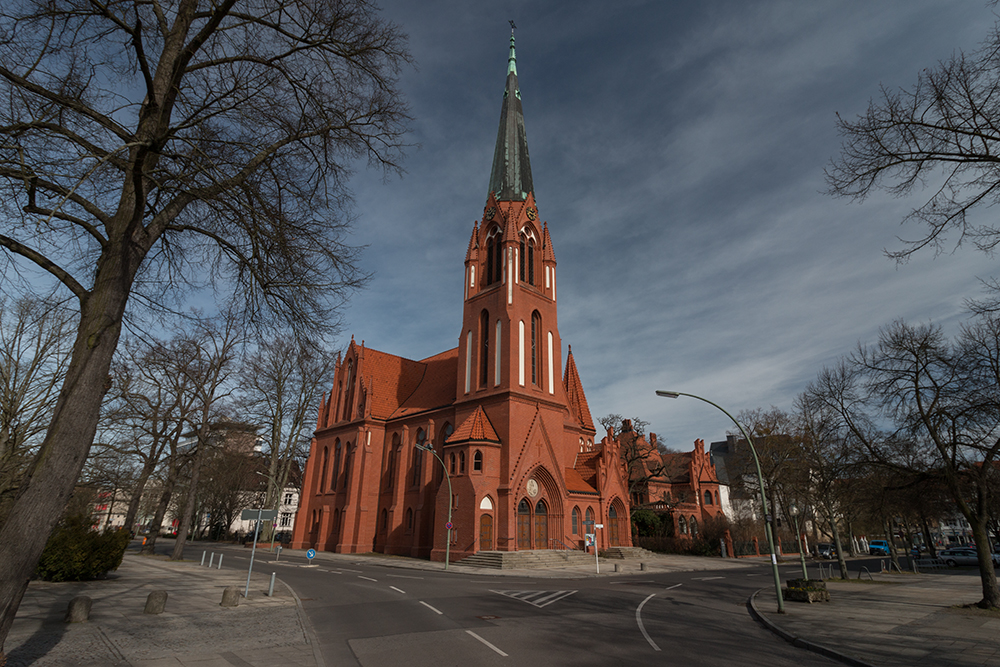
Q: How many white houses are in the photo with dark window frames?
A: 1